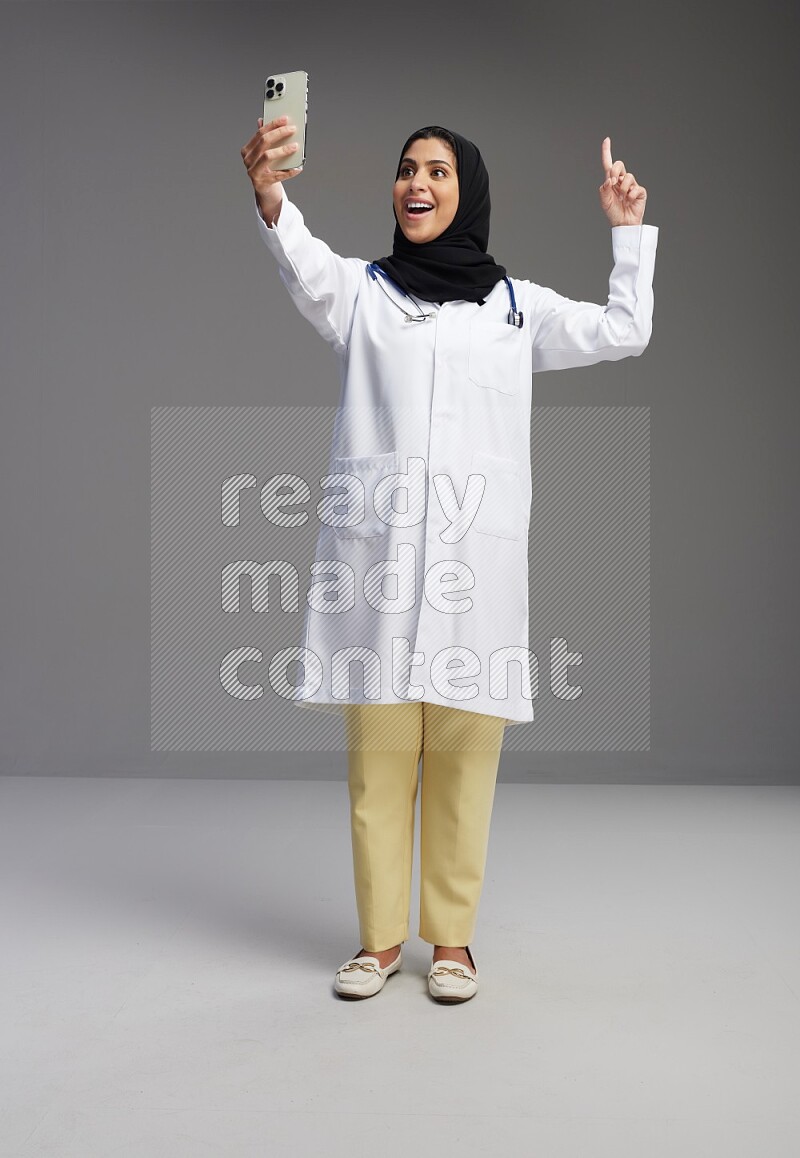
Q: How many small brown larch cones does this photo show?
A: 0